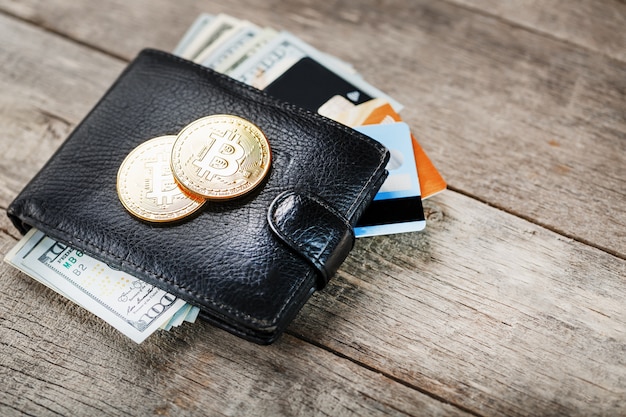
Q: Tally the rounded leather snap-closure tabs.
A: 1